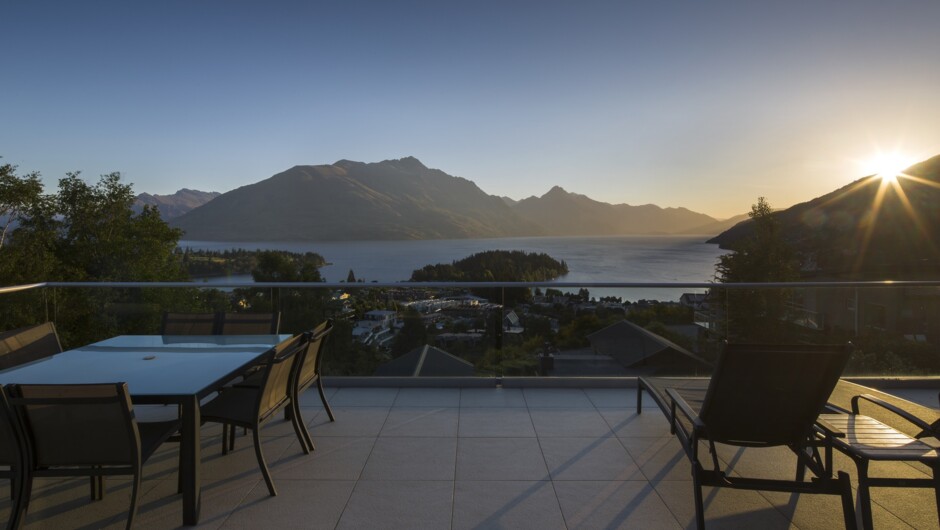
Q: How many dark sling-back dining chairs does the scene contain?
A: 7